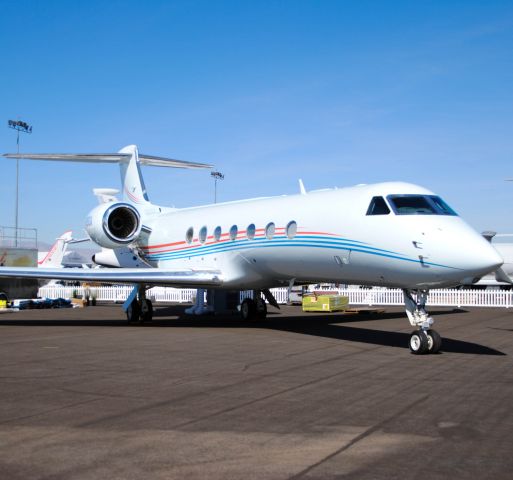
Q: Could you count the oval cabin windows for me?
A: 7